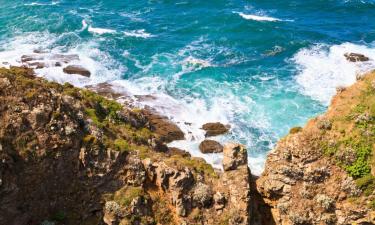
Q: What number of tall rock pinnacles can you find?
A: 1